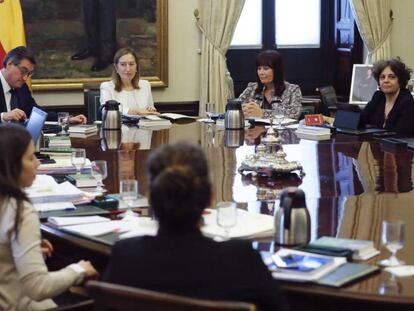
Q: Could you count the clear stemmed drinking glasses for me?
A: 8